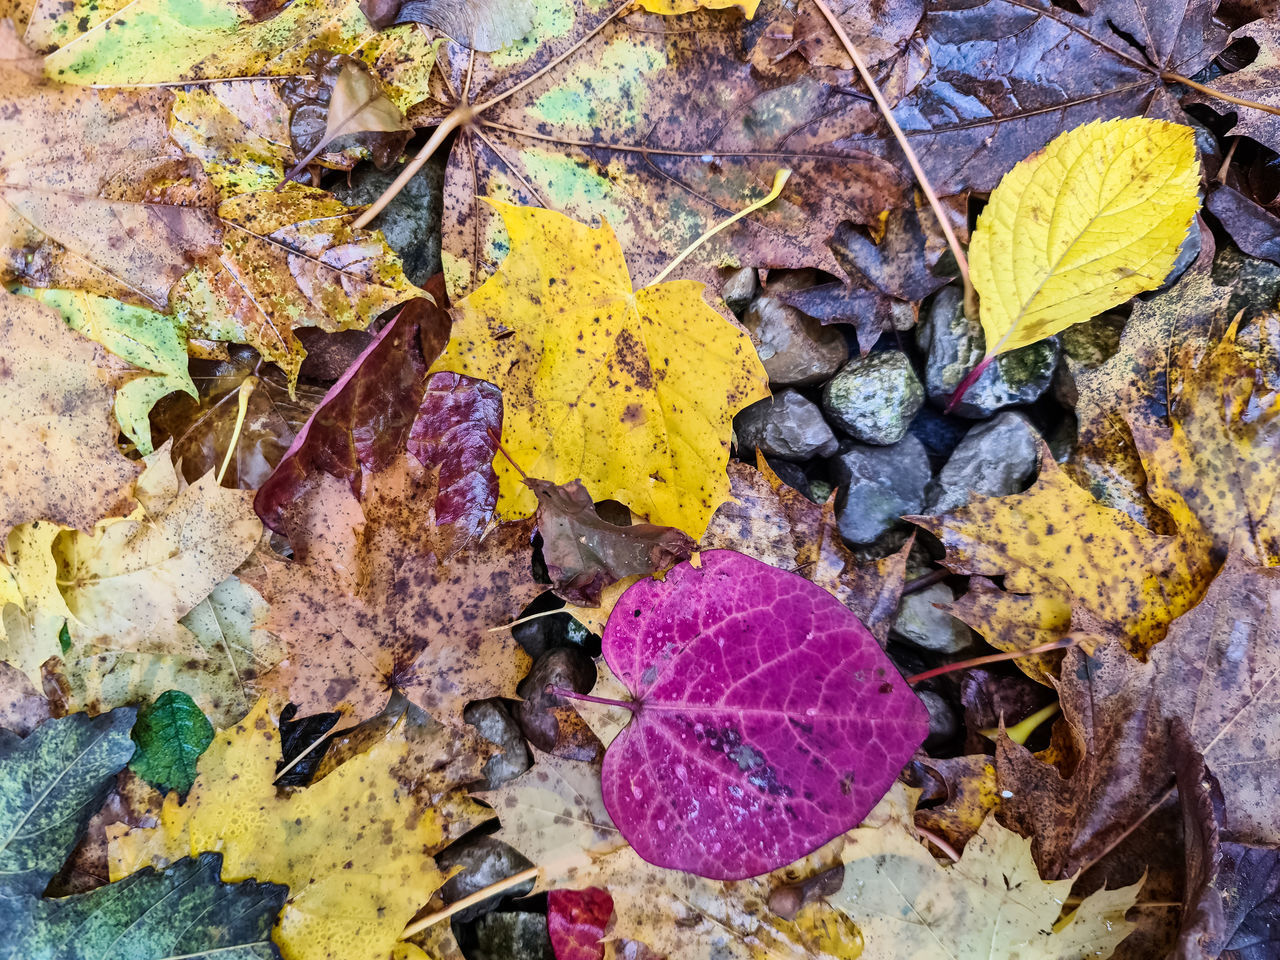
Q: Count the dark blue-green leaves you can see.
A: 2